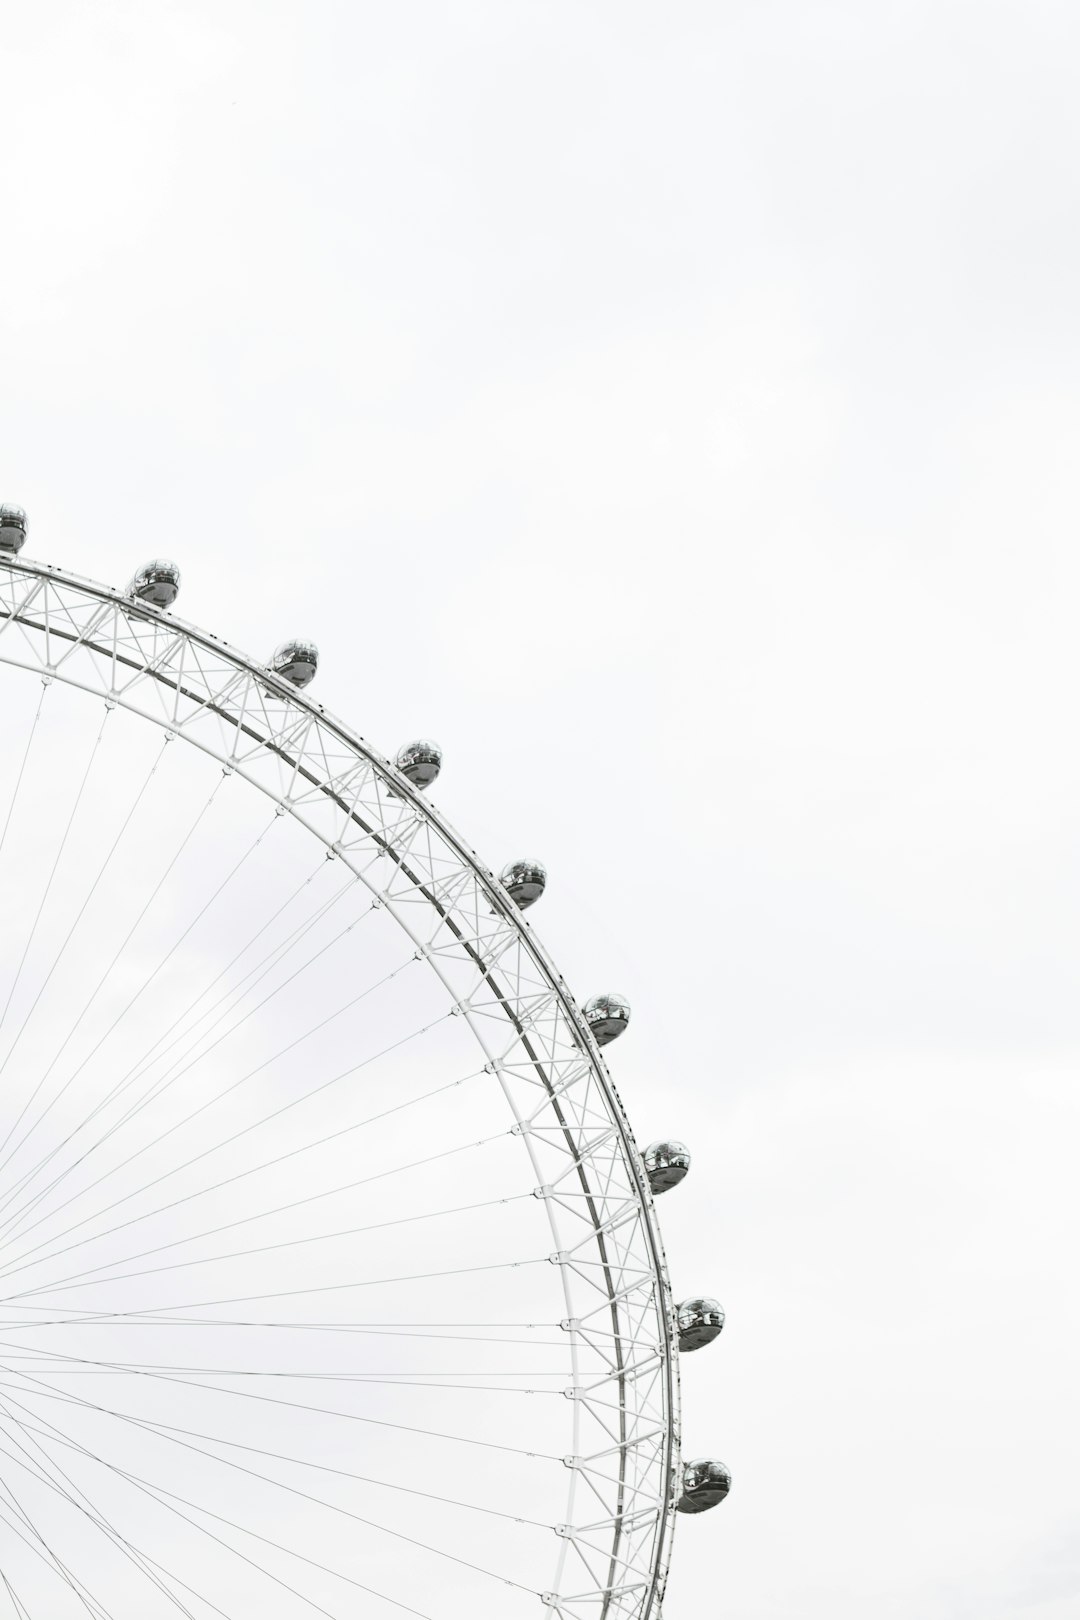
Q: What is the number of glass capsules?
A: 9